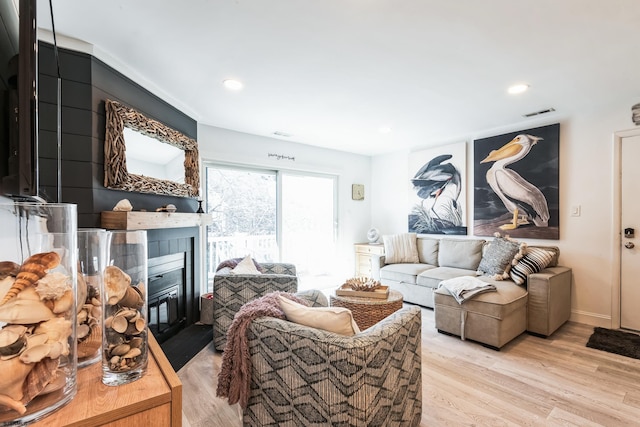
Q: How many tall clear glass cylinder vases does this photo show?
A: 3